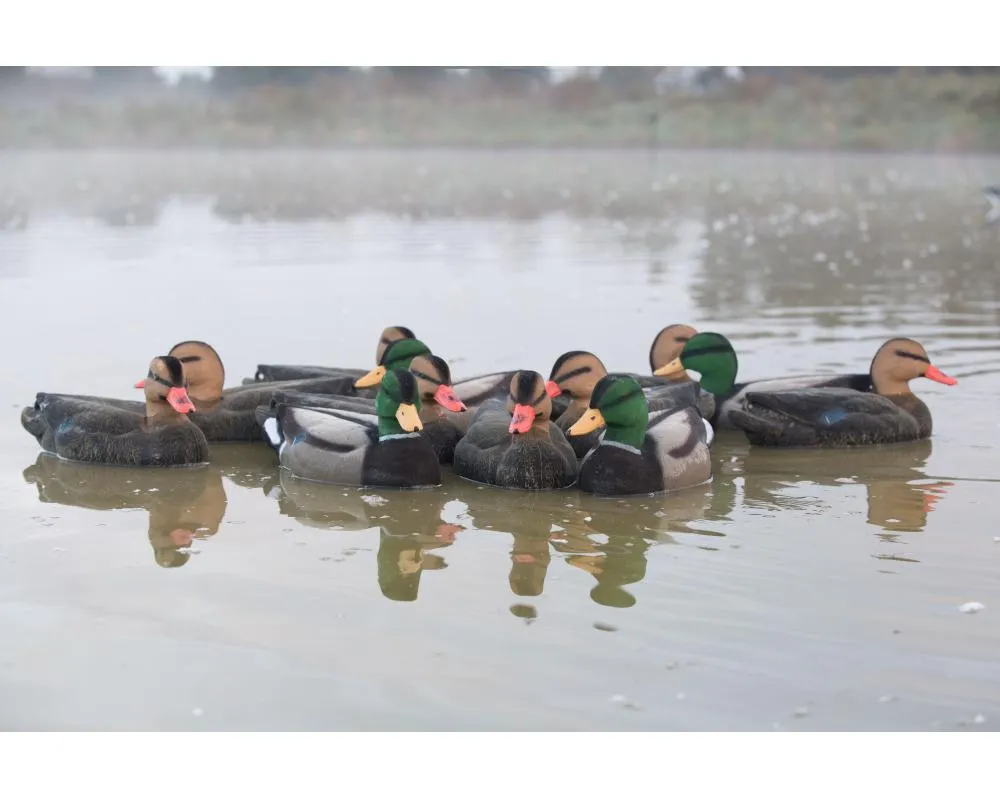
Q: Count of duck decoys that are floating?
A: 12